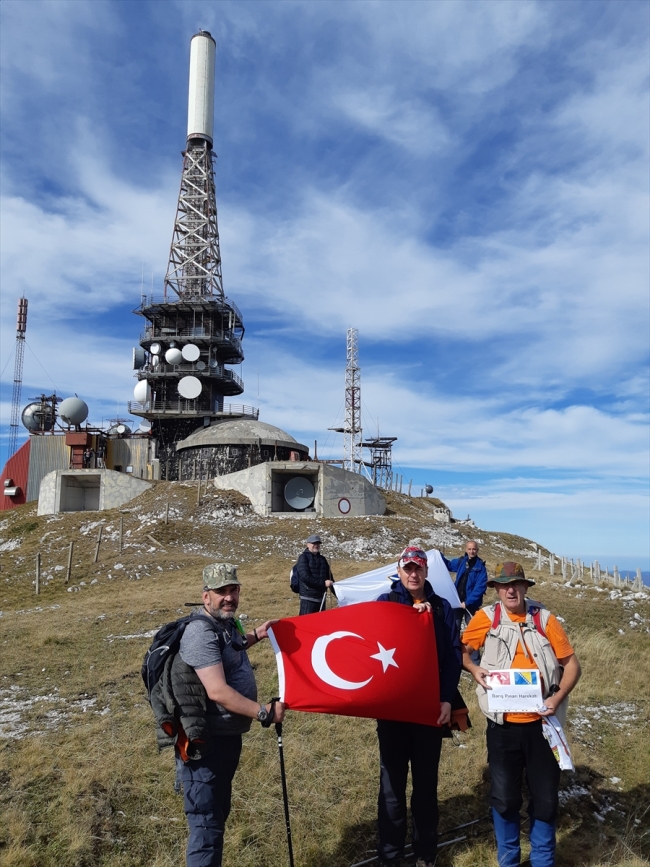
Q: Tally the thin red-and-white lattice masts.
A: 2